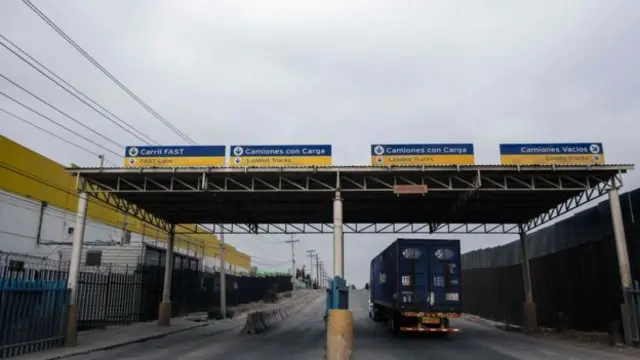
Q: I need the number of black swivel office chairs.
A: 0